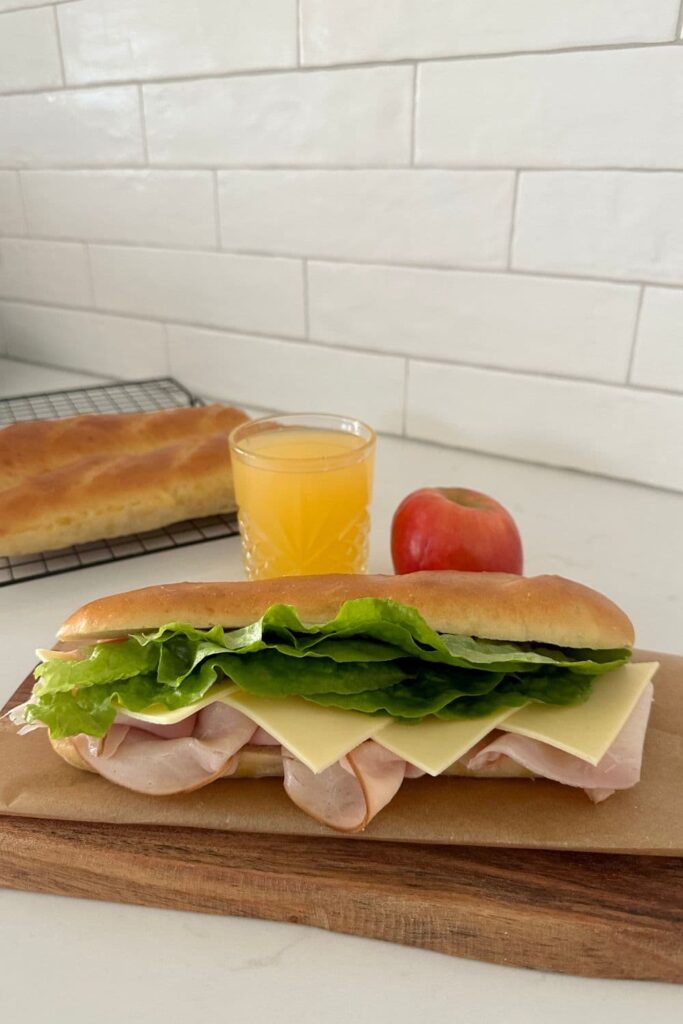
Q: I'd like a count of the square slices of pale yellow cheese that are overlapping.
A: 4